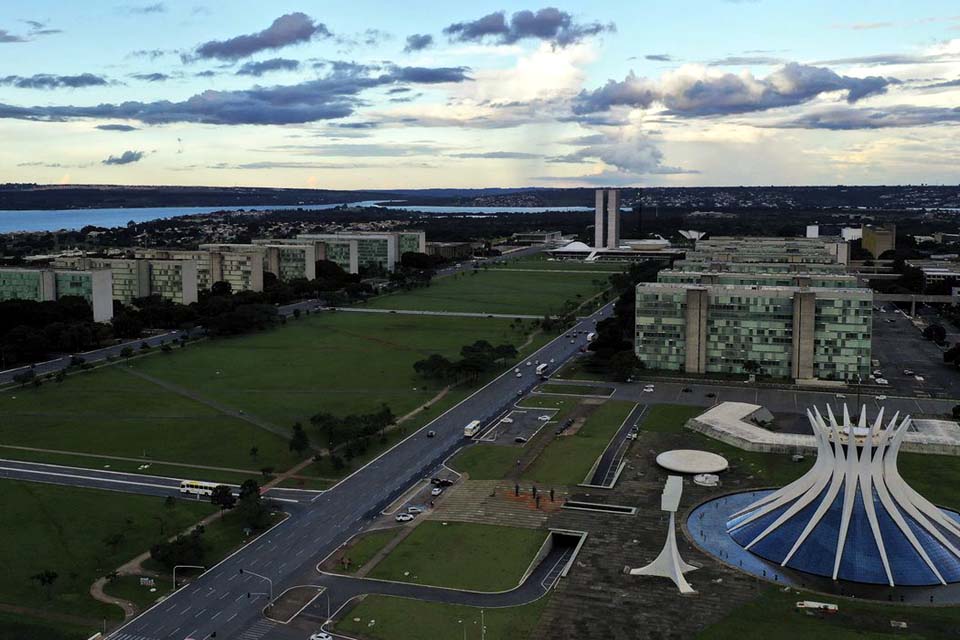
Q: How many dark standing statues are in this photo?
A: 4